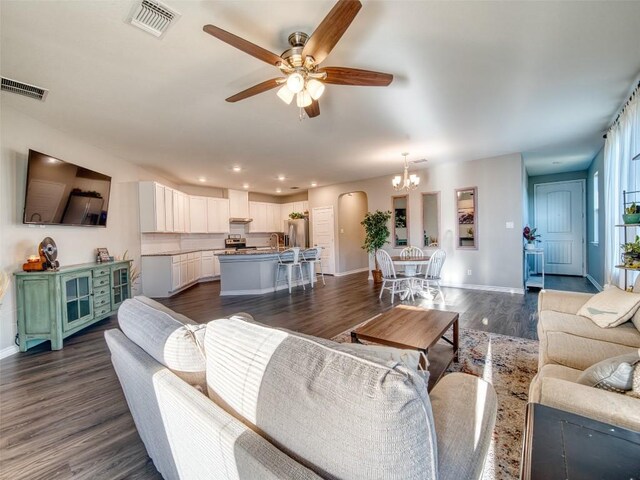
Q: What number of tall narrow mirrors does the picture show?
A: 3